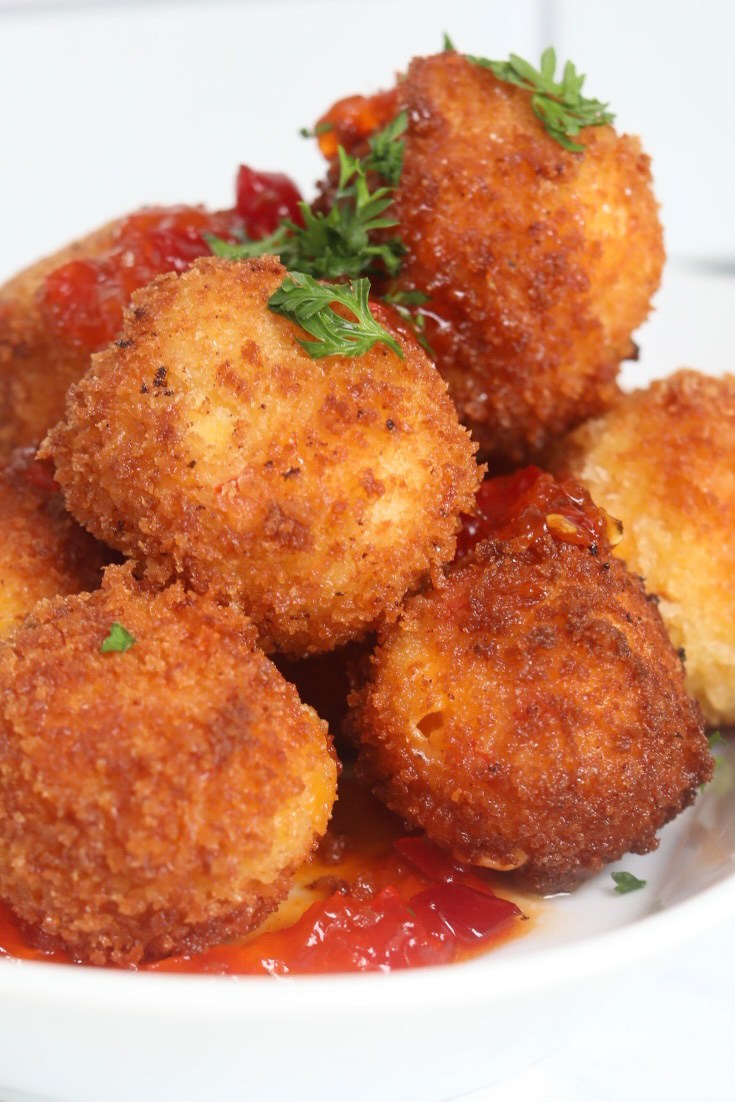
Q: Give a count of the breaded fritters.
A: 7